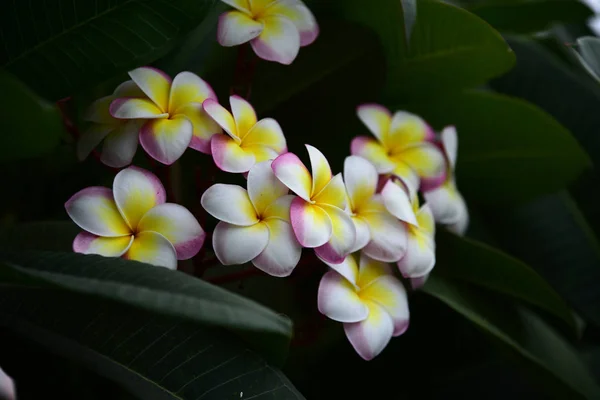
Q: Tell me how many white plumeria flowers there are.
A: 12